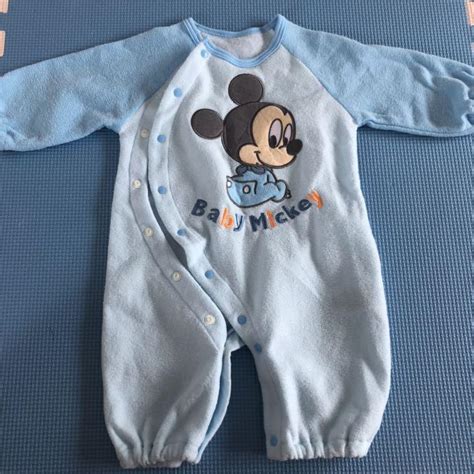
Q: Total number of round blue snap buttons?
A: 9